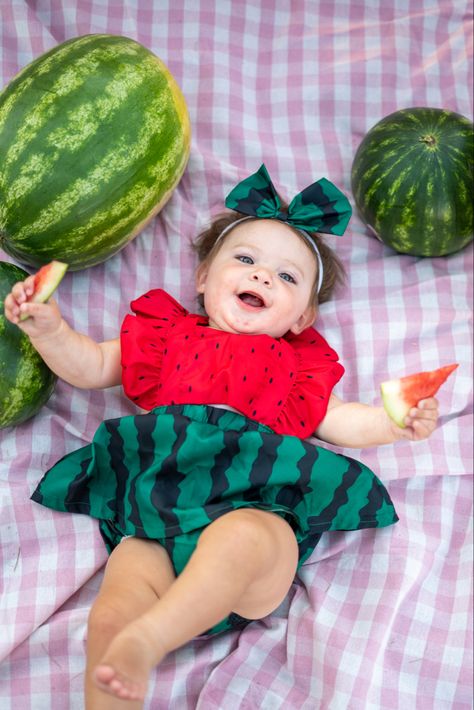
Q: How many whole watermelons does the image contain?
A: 3